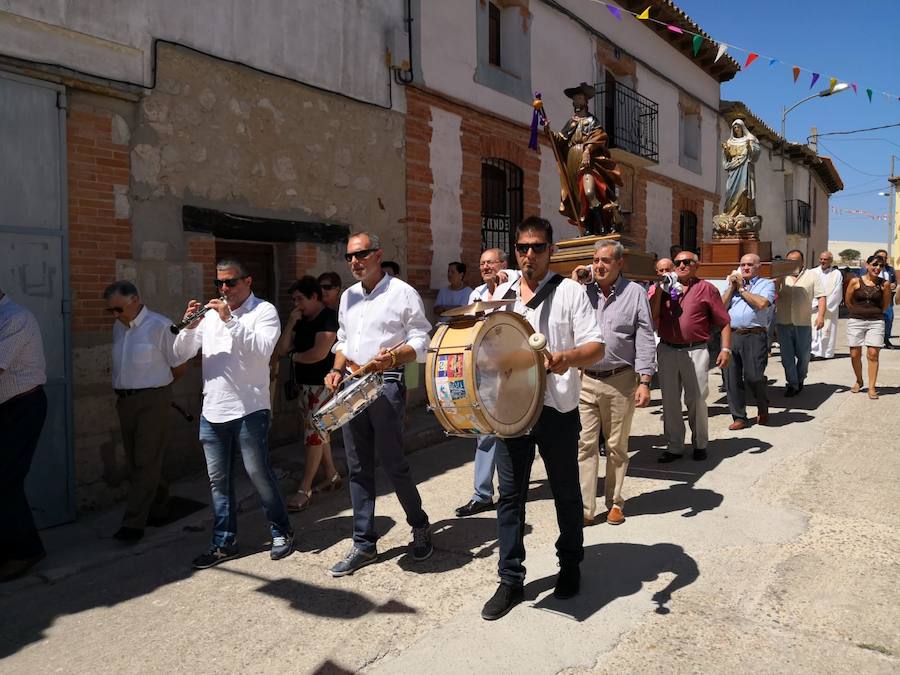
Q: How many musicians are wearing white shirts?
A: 3